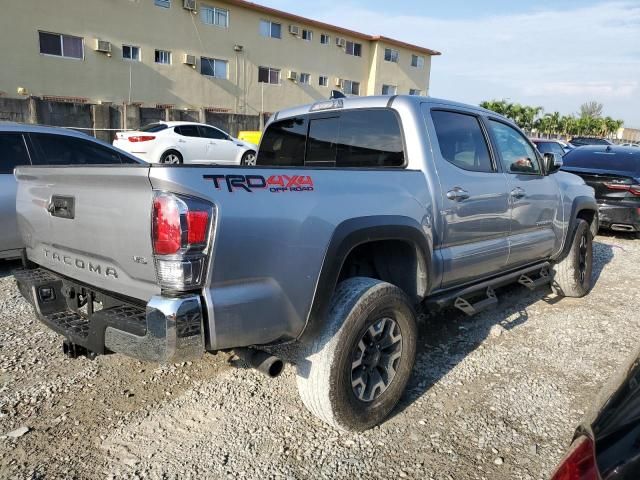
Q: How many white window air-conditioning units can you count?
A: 7